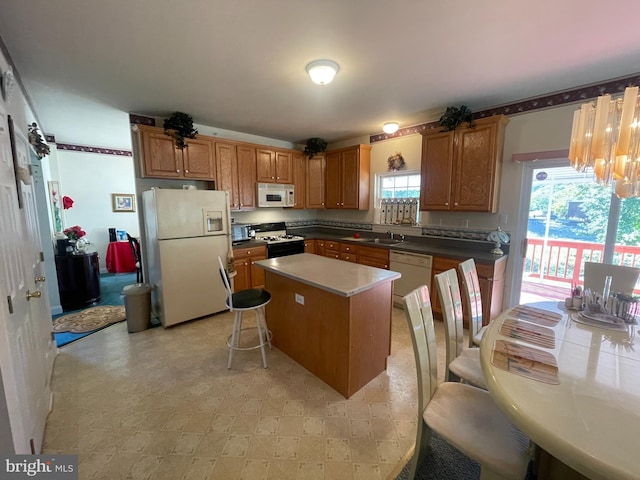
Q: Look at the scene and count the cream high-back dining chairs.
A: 4